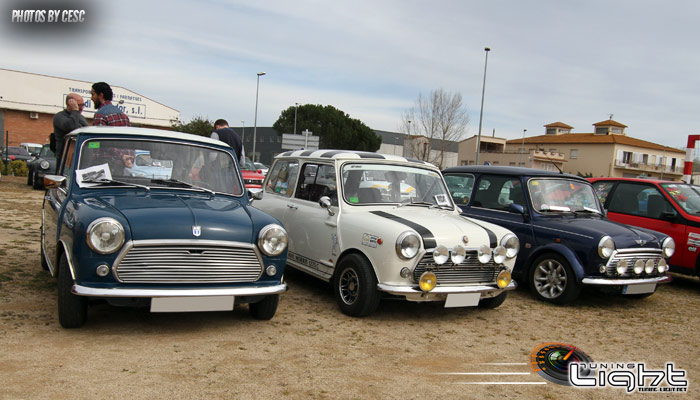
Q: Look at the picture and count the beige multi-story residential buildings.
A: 1